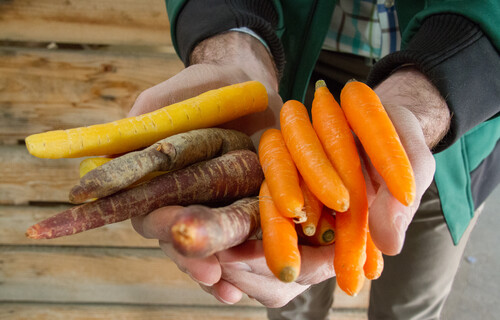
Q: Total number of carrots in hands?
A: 13